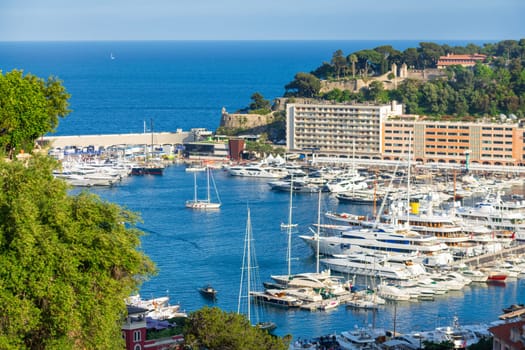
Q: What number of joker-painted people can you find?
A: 0